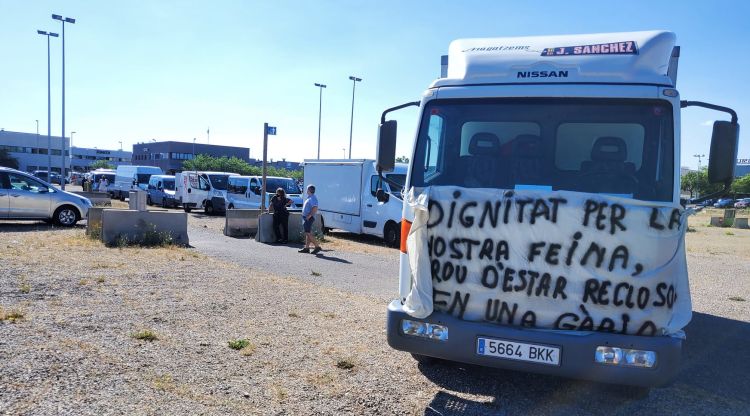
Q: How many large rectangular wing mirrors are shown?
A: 2